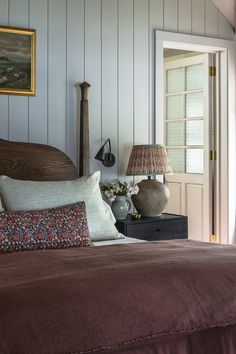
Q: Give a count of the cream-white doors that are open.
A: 1